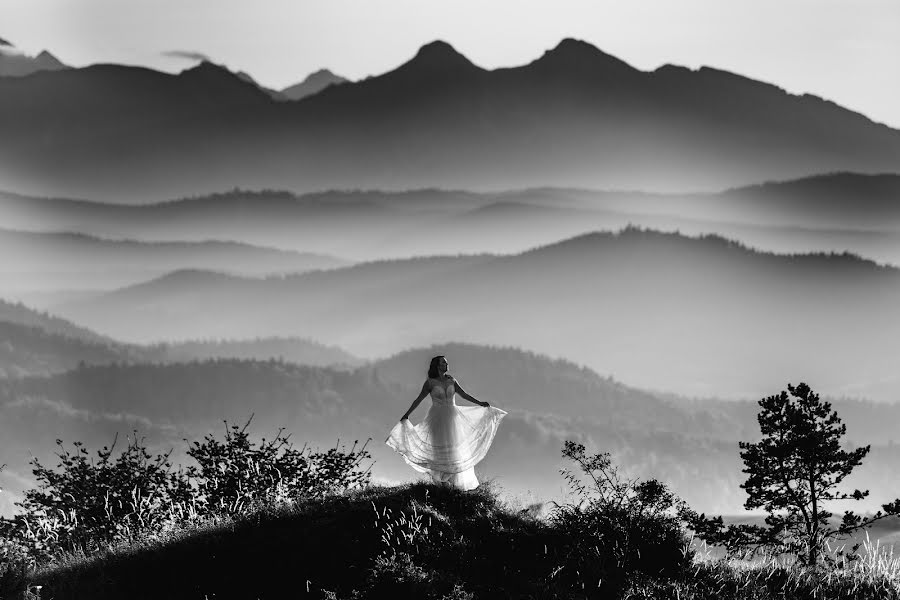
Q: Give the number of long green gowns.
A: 0